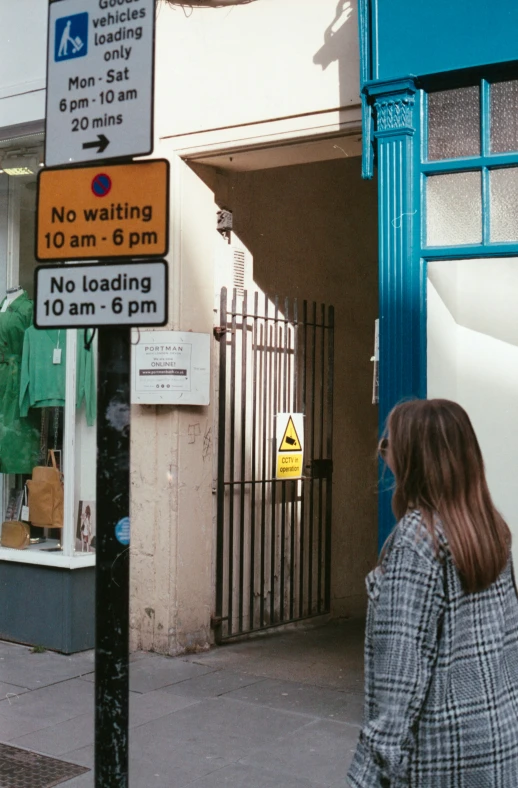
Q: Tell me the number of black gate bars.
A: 12